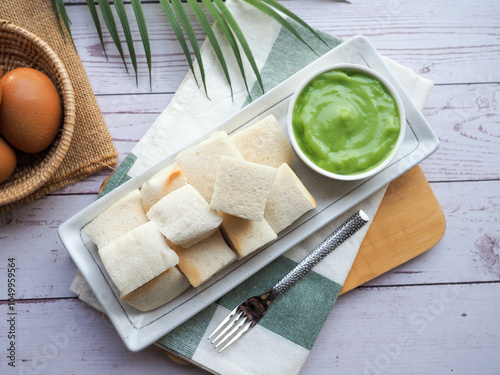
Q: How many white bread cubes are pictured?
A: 11